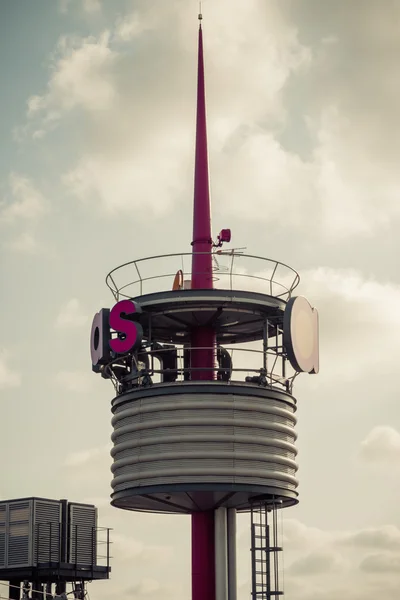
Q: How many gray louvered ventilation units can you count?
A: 2